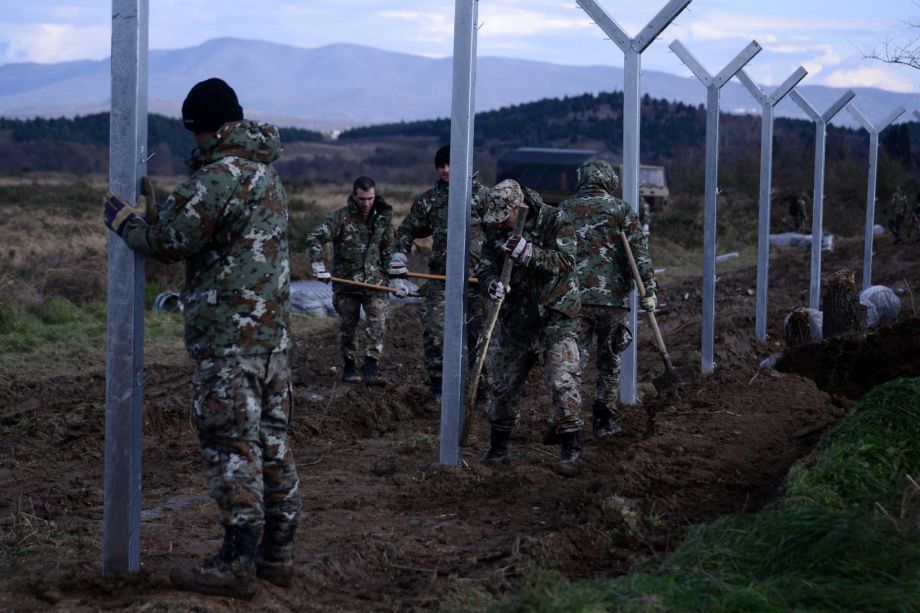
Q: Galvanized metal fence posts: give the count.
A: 7